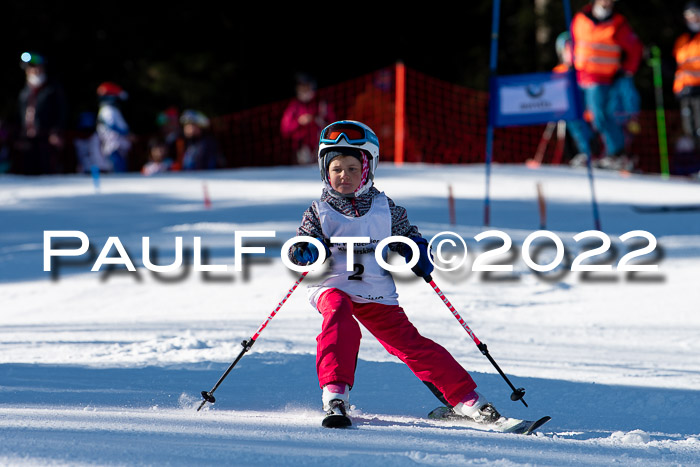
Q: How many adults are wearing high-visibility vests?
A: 2